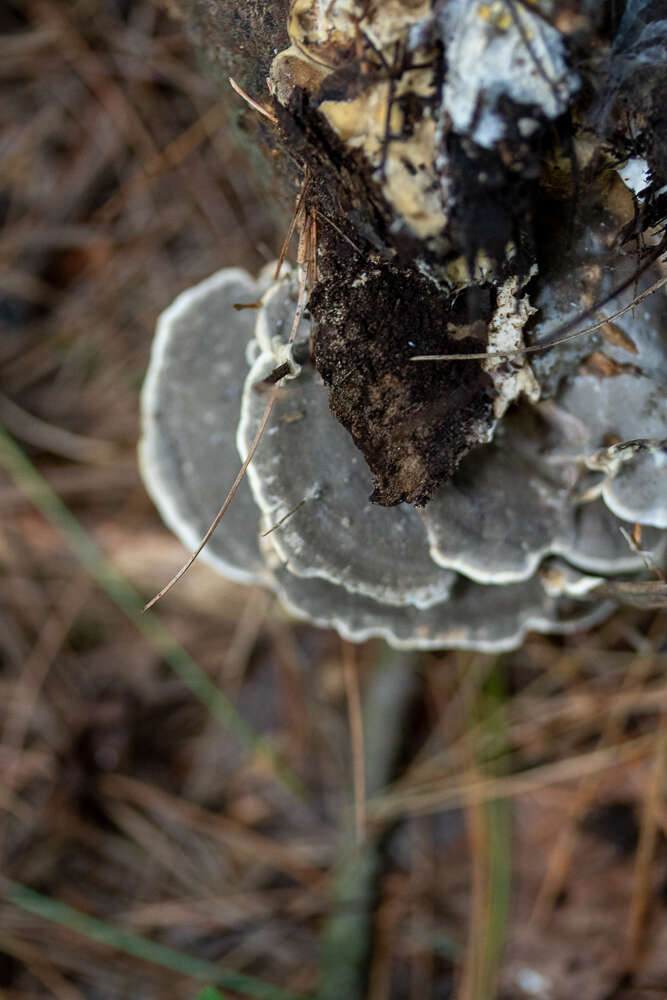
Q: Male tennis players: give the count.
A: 0